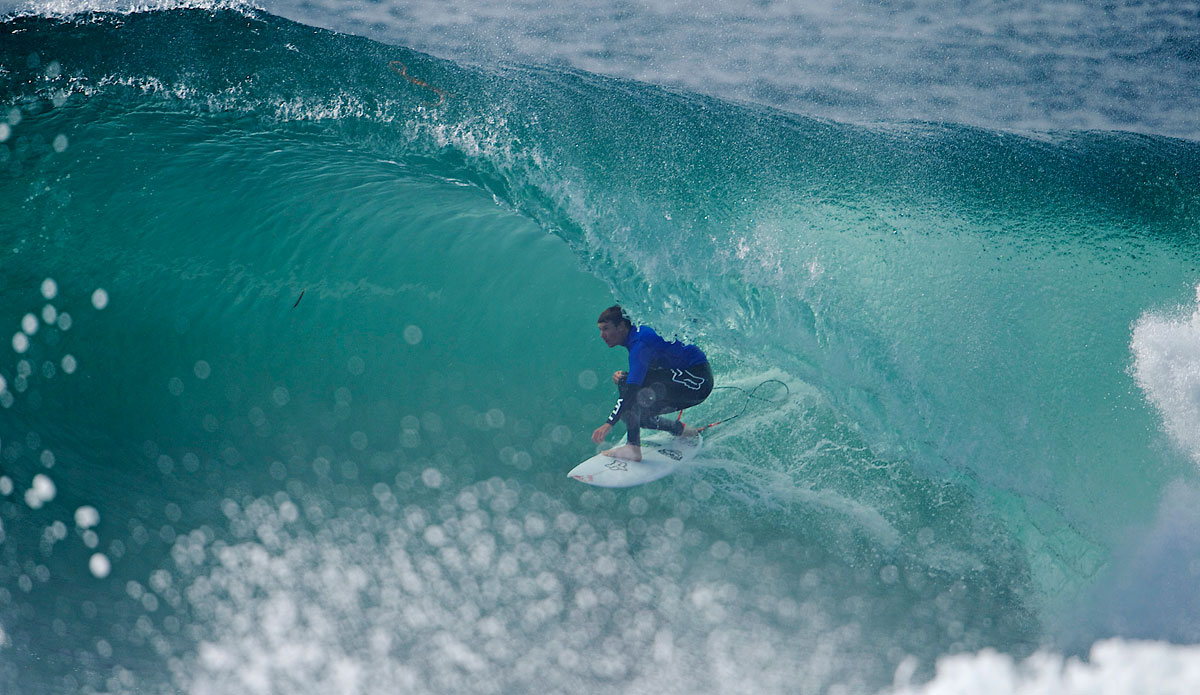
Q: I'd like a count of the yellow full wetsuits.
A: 0